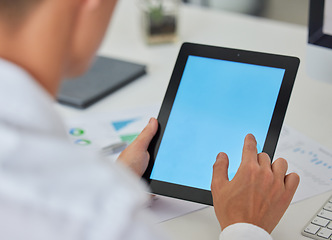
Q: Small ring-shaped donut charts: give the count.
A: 2